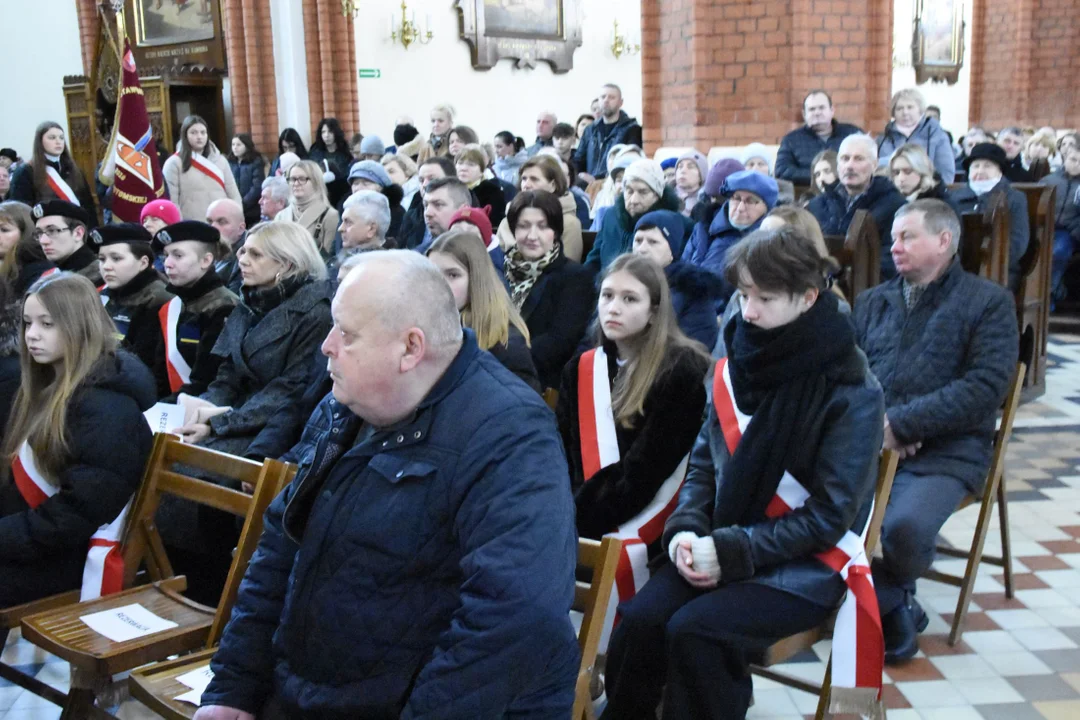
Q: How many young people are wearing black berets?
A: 3